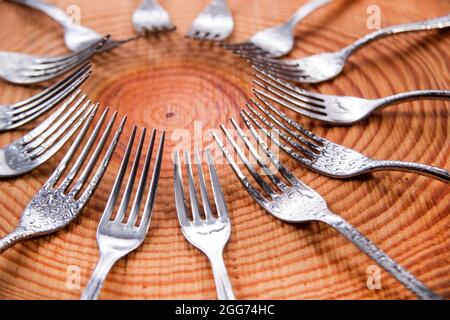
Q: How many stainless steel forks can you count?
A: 14